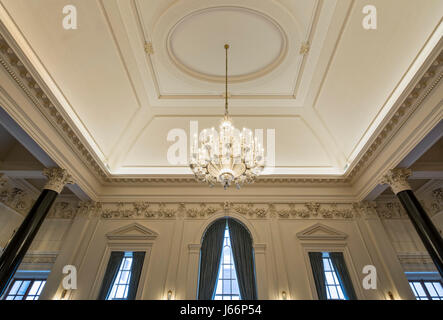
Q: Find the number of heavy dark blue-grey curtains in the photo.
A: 6